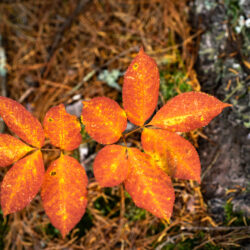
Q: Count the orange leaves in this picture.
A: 11